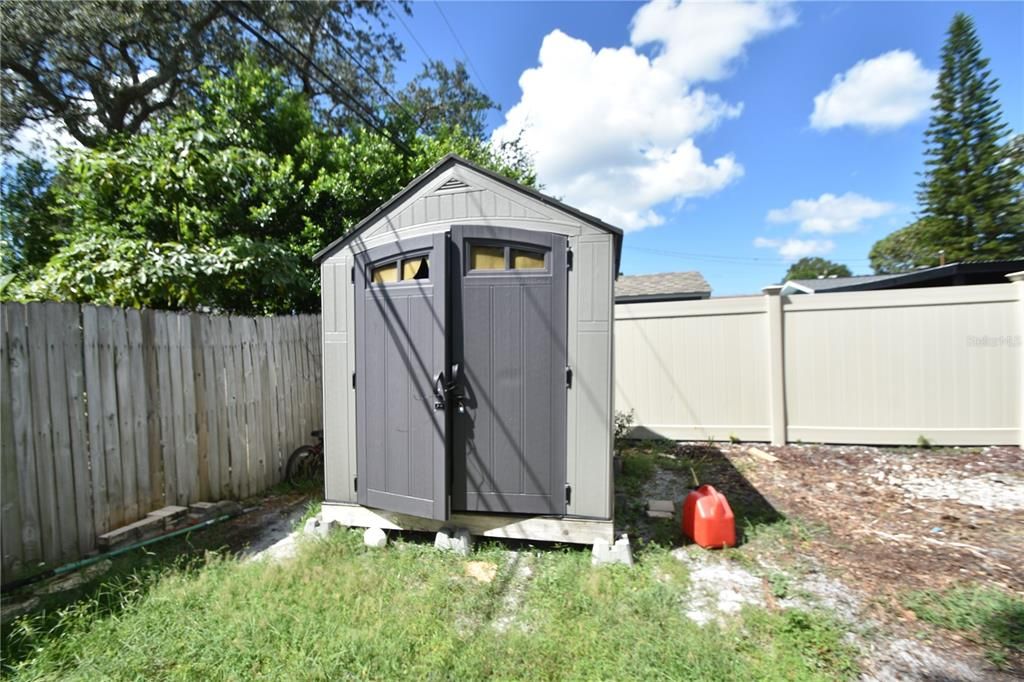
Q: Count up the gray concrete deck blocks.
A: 3